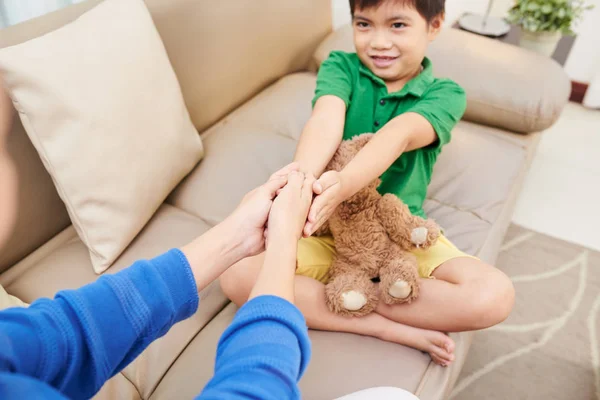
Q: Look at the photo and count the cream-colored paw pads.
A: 3